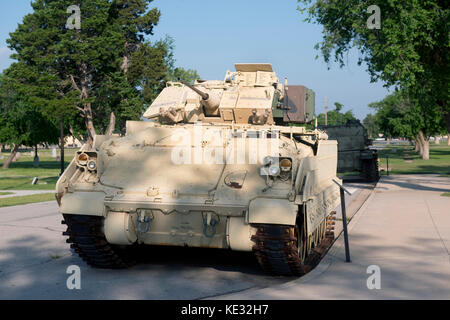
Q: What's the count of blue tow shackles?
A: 2